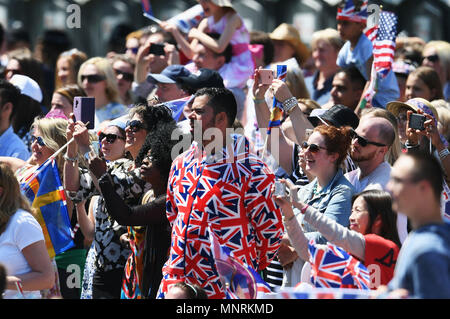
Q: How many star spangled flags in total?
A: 1